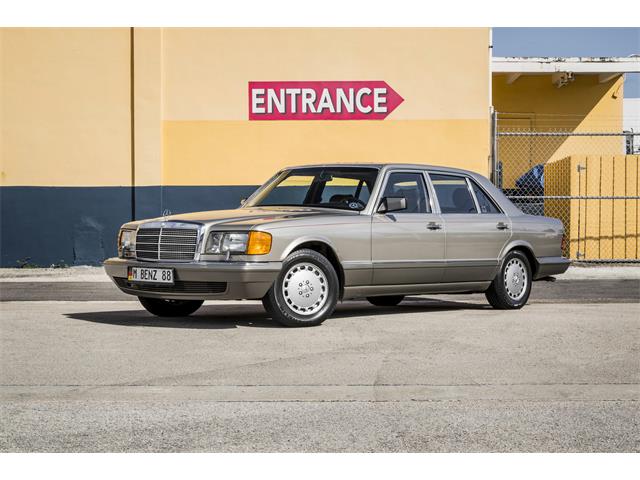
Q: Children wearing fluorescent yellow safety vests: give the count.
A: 0